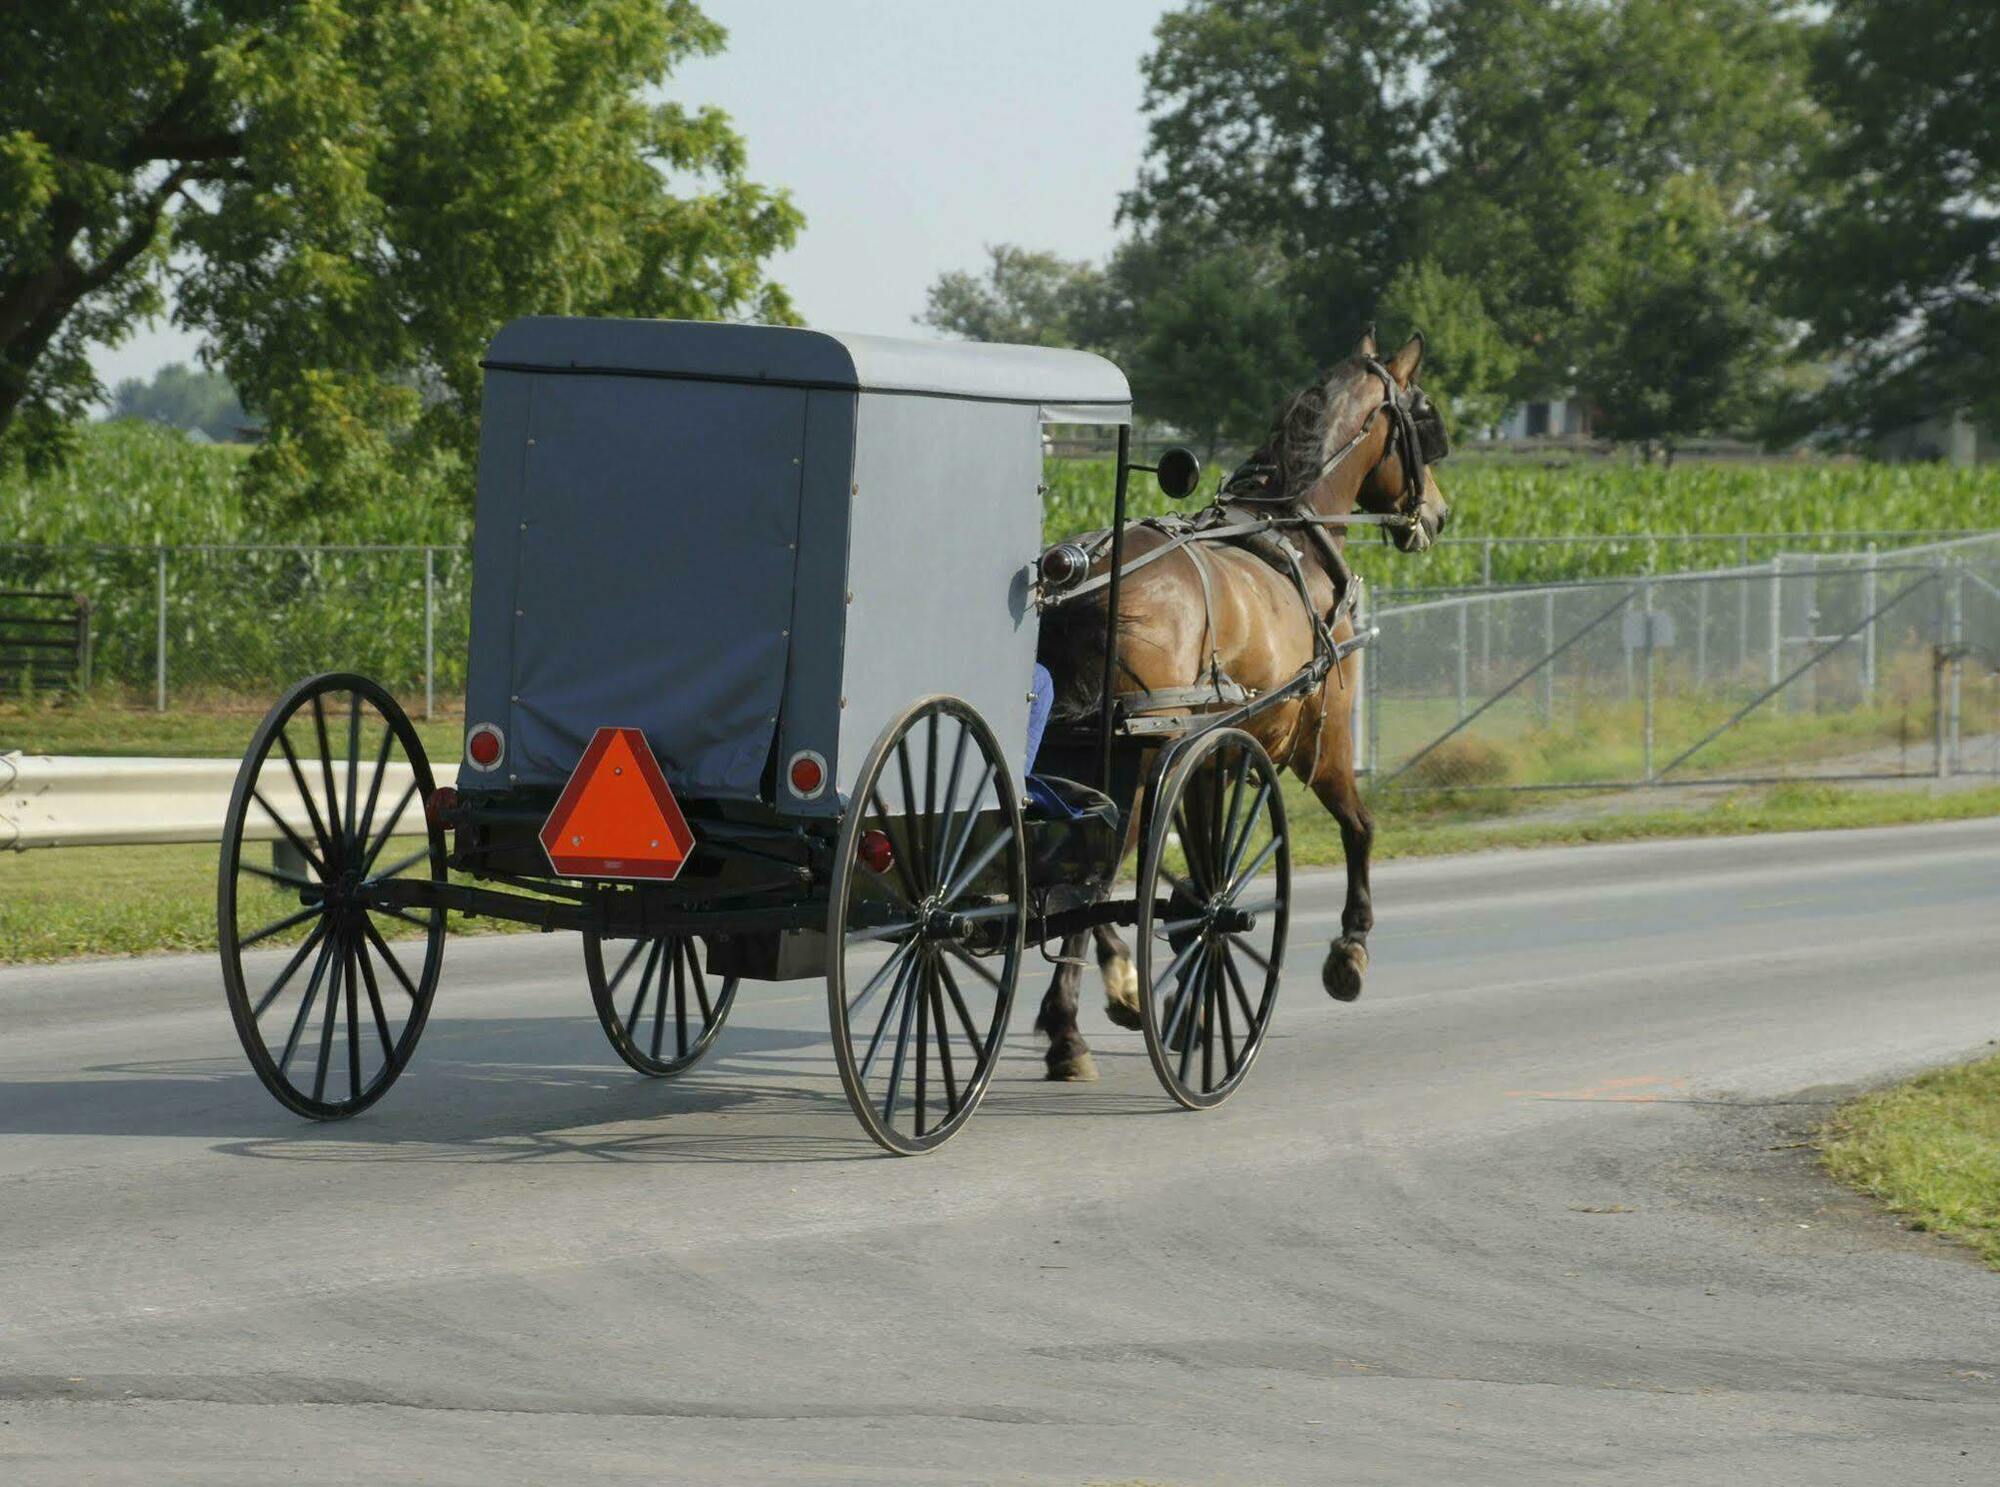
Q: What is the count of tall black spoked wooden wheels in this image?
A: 4